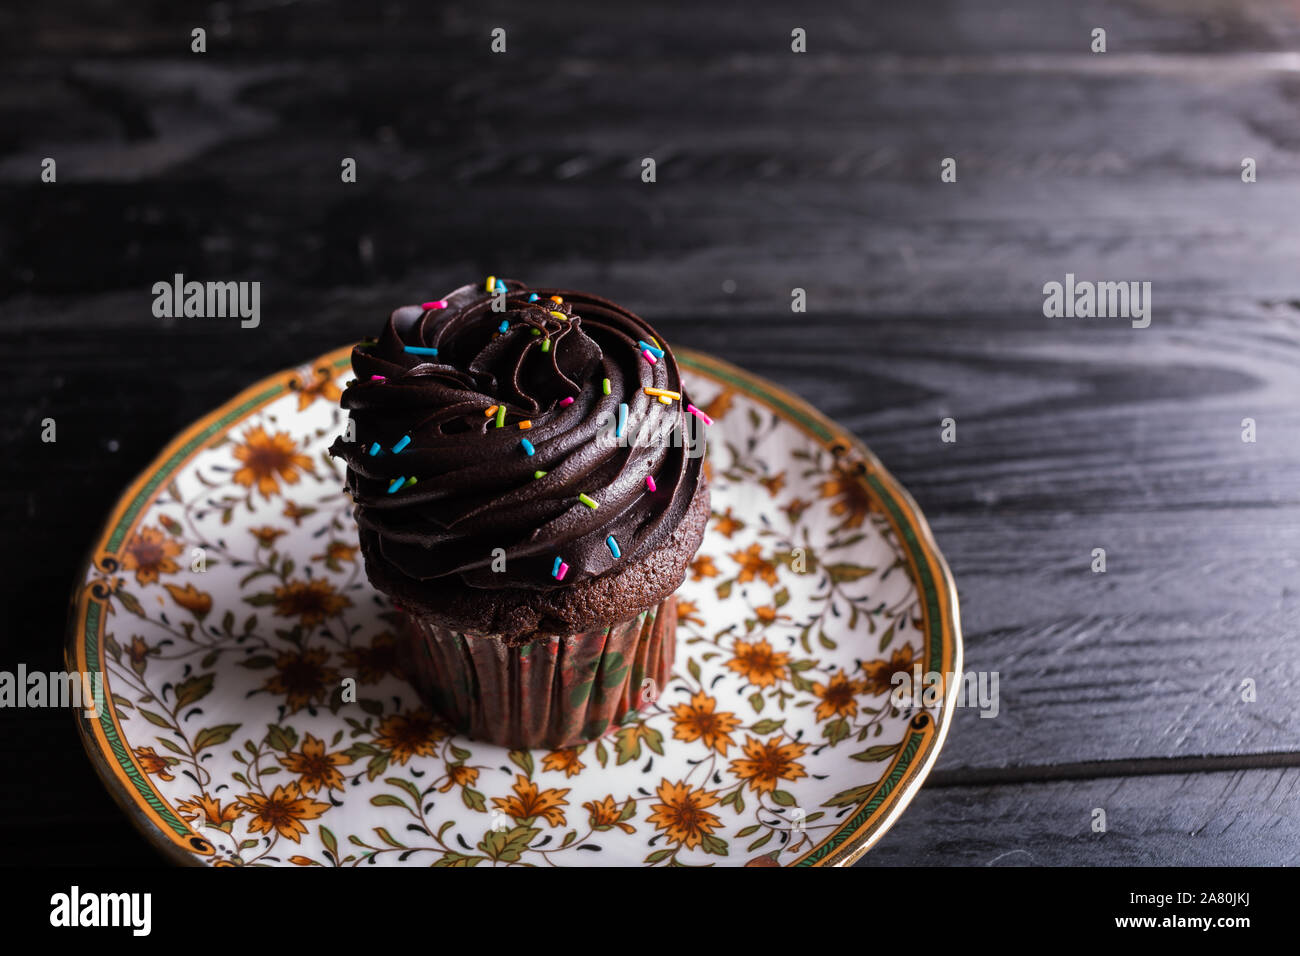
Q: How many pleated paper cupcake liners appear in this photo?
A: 1